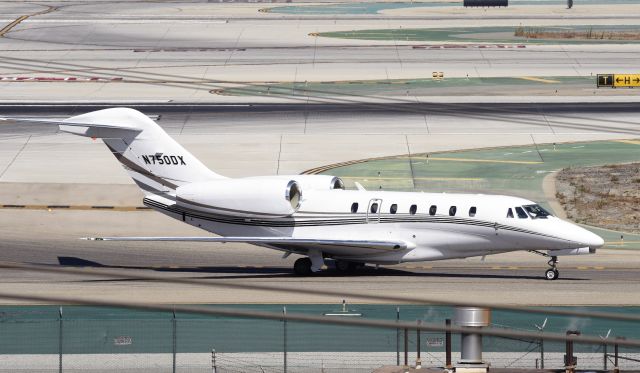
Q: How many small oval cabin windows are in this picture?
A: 7